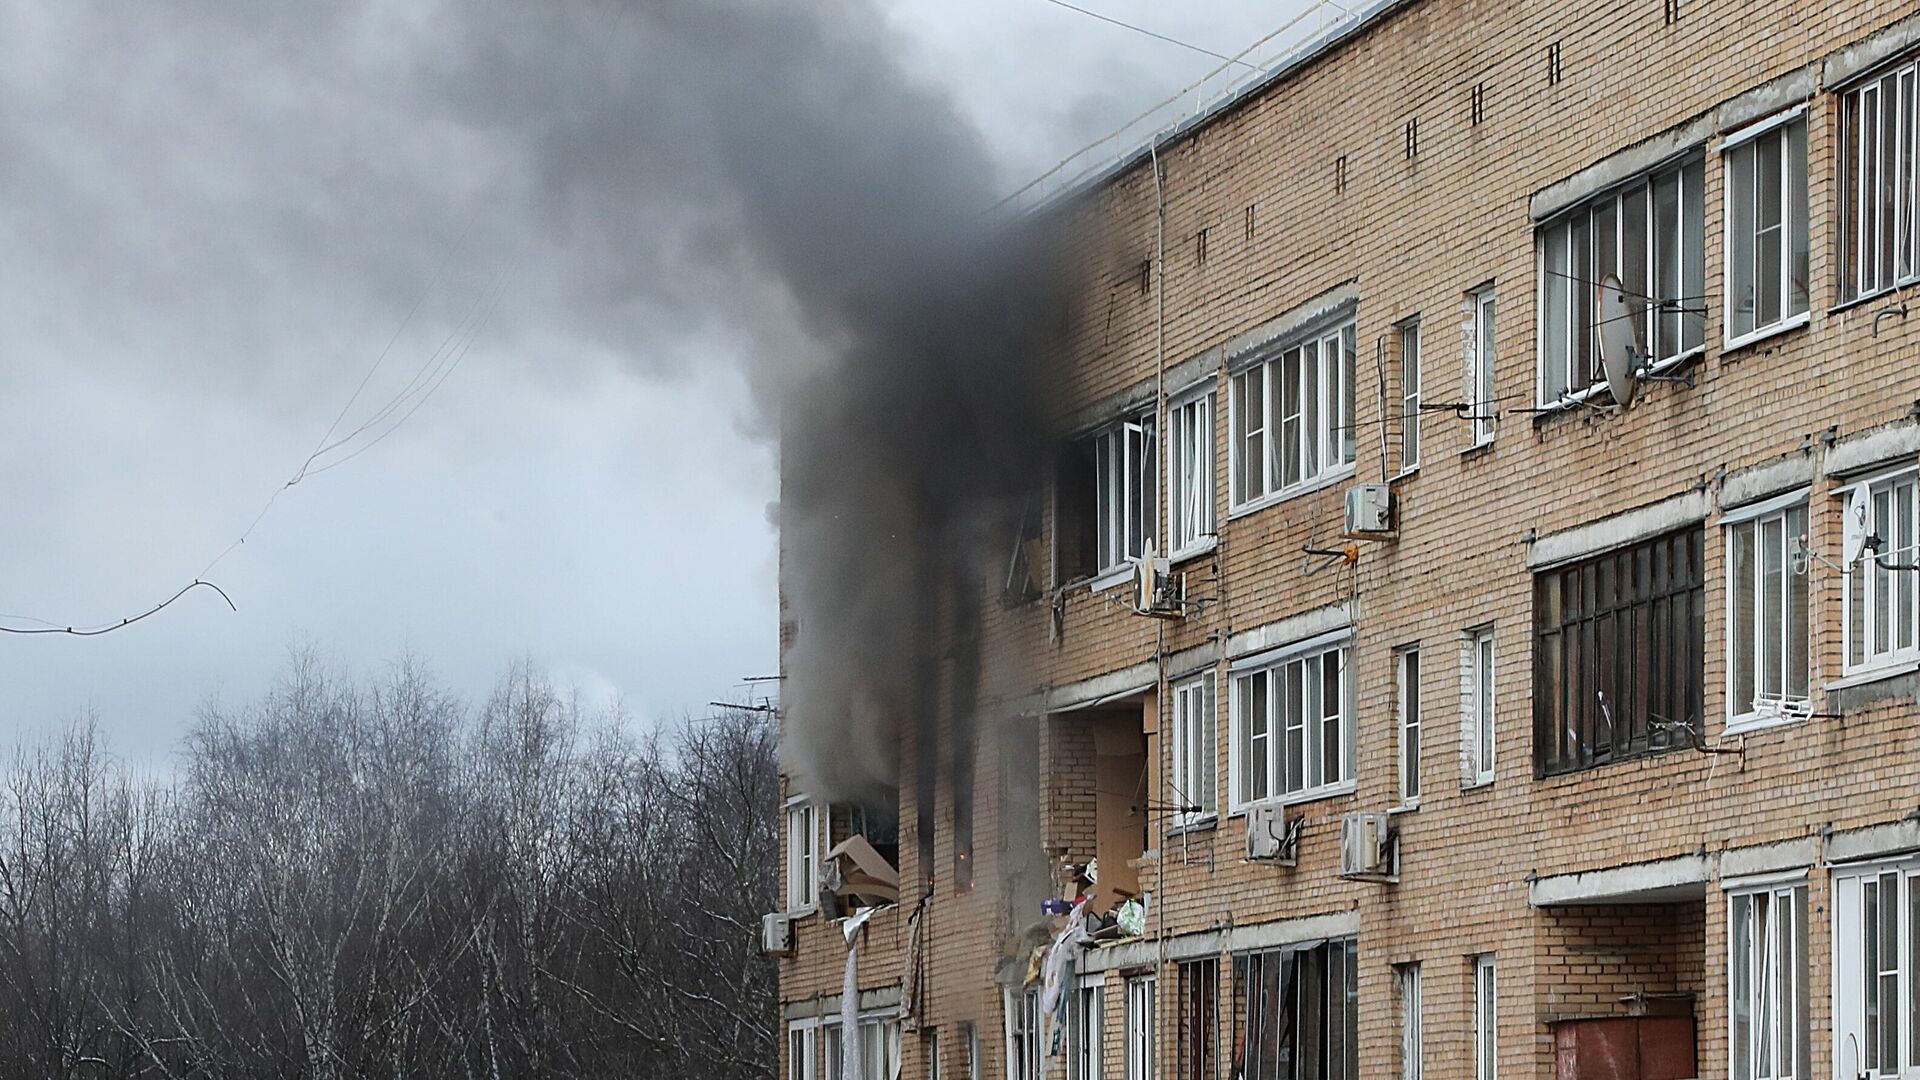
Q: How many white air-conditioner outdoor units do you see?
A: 5